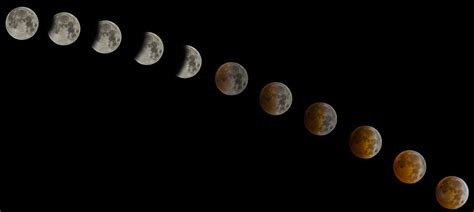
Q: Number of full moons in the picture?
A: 7